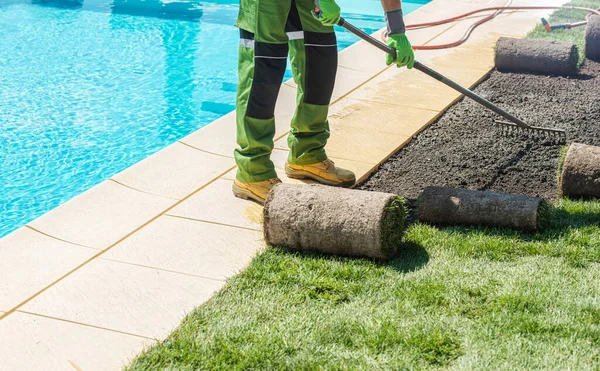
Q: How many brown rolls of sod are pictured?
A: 5